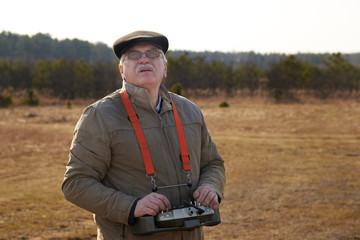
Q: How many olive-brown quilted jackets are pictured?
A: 1